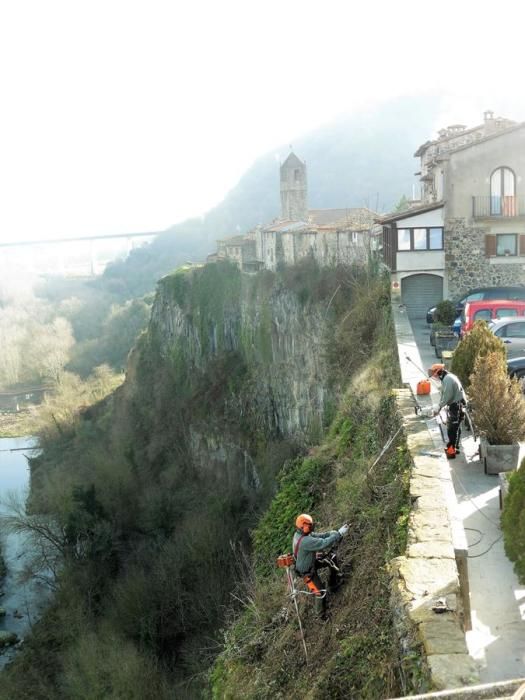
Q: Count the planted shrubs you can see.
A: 4